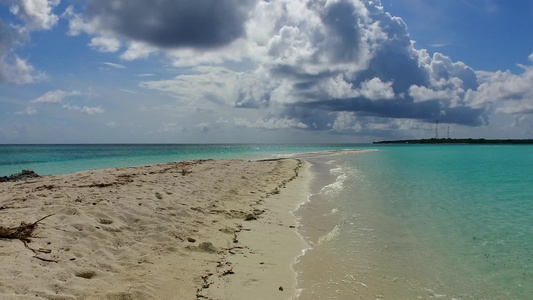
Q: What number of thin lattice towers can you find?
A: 2